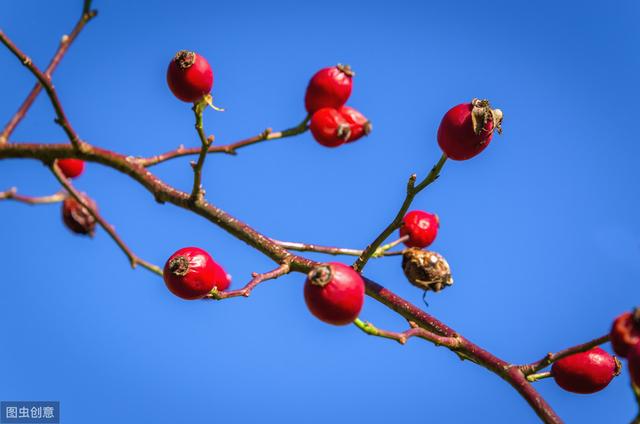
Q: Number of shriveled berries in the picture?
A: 2